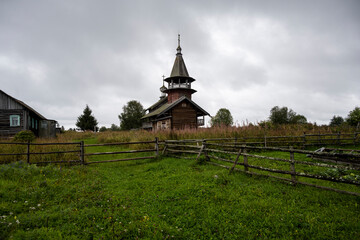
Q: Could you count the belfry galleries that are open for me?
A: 1